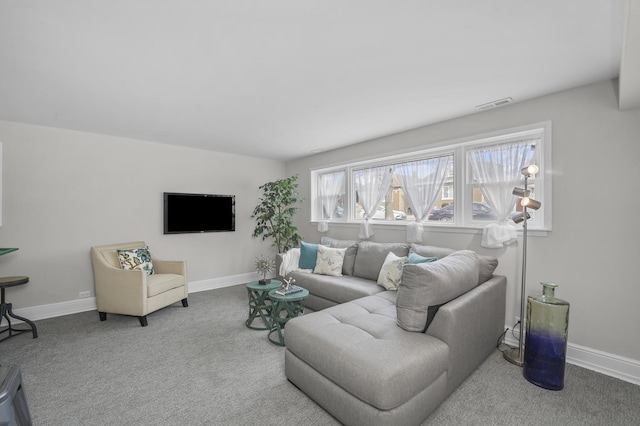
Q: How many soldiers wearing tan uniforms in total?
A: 0